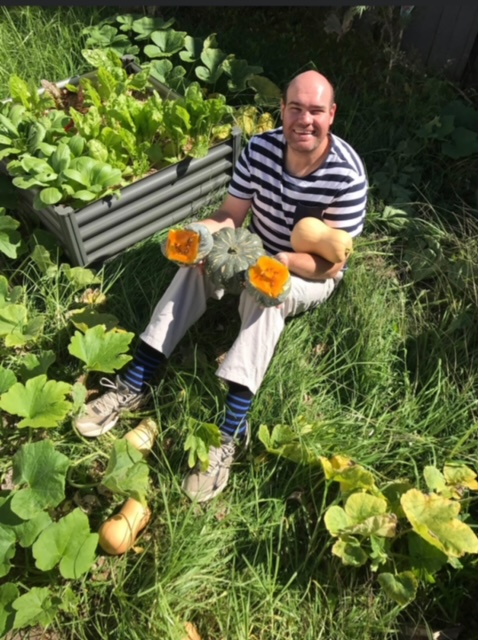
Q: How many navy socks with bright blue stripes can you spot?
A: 2